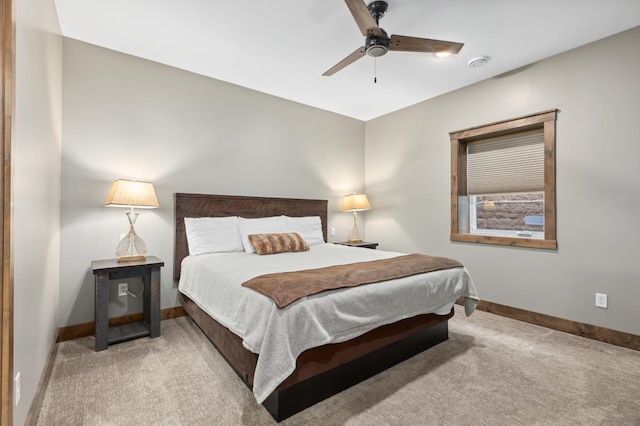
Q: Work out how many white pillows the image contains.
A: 3